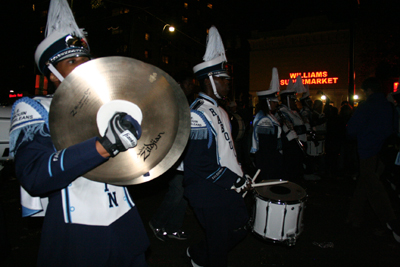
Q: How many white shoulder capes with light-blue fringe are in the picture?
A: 3